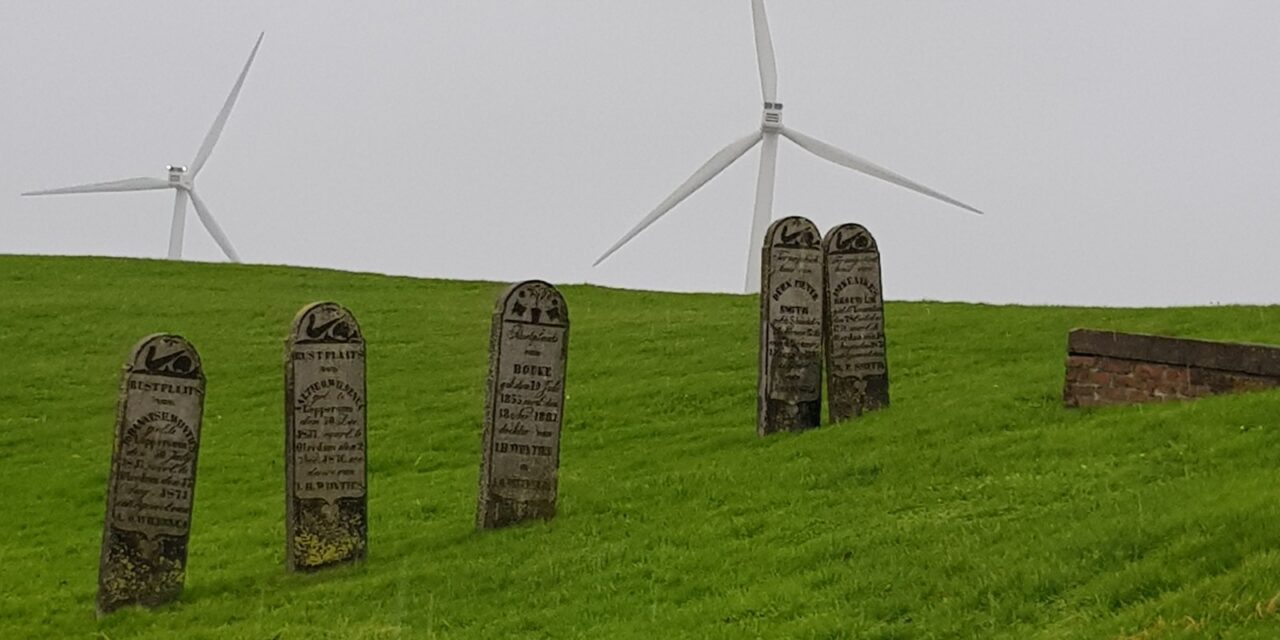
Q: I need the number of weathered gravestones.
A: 5